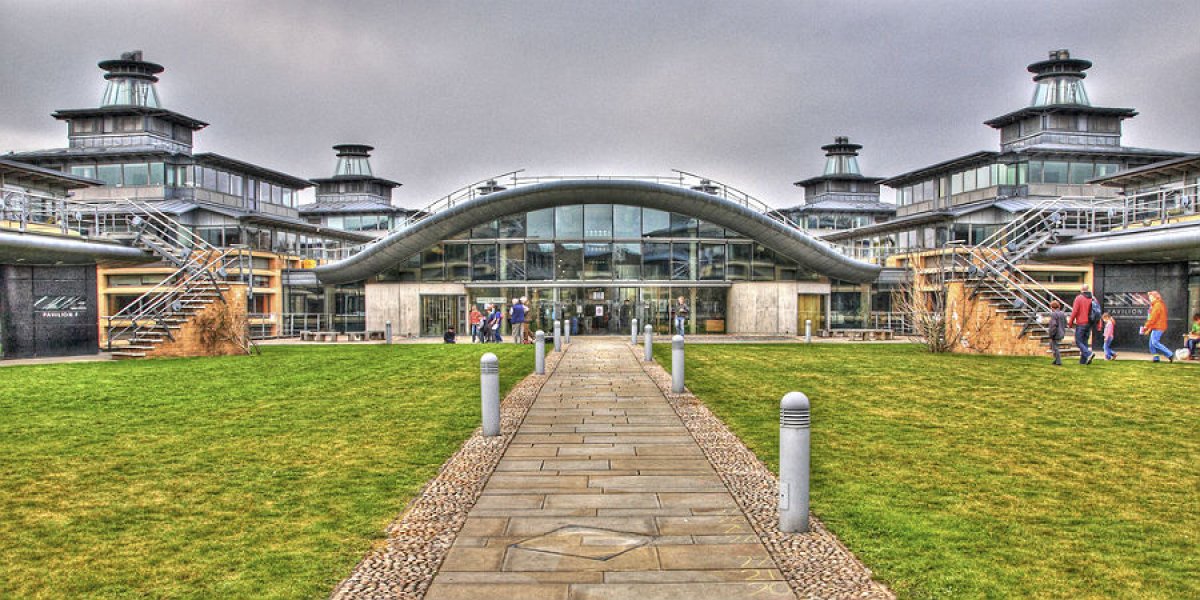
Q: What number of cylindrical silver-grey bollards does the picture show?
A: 10